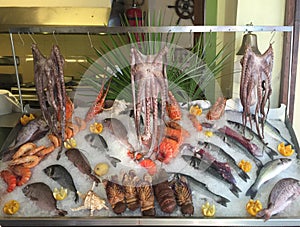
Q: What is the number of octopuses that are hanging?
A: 3